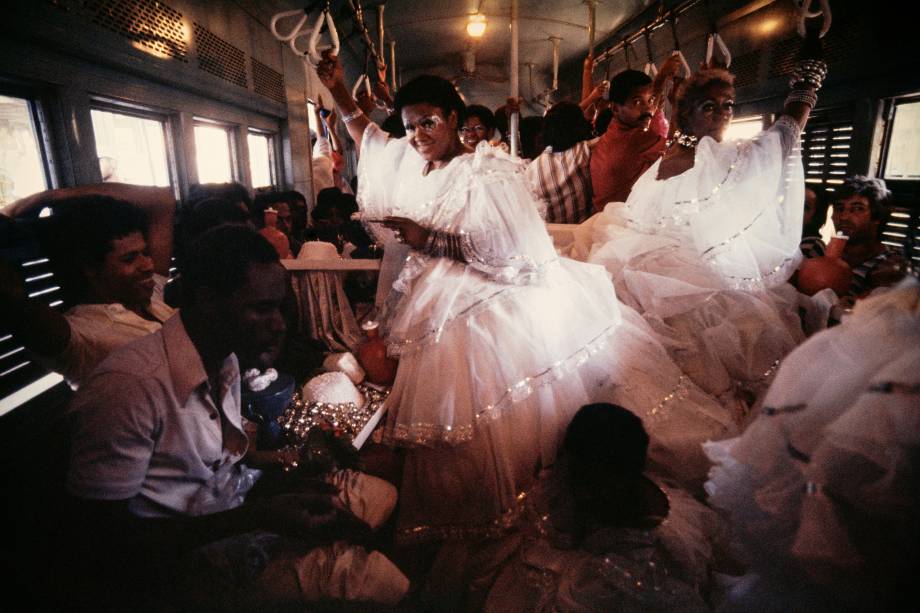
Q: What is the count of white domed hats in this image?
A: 2